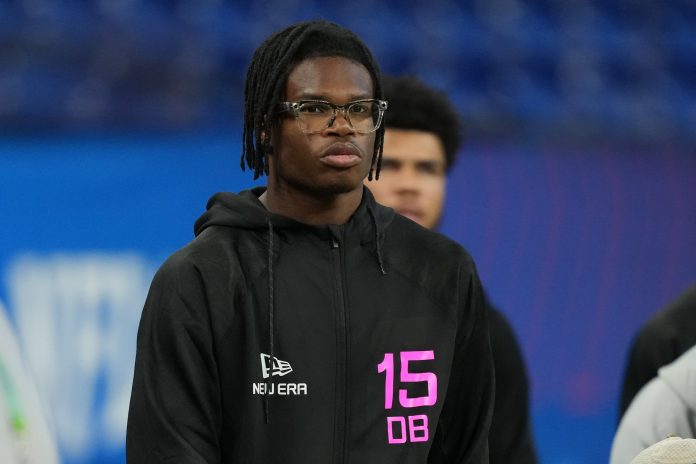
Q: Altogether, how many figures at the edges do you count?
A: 3